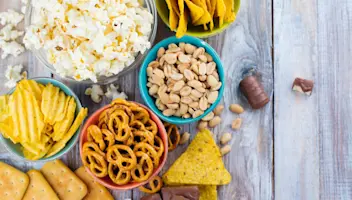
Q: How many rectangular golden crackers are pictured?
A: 4